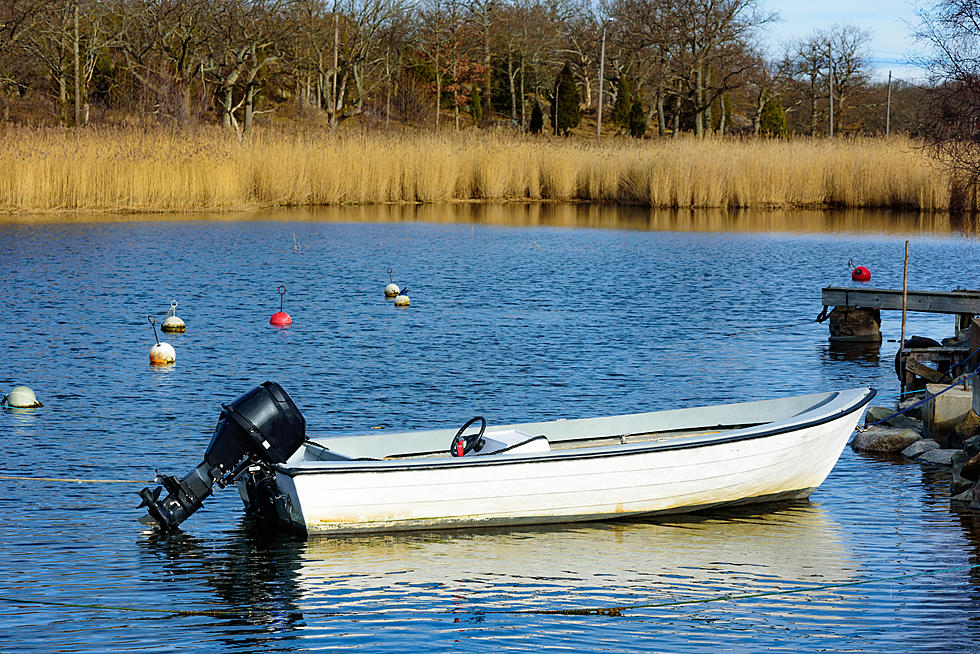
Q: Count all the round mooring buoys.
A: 7